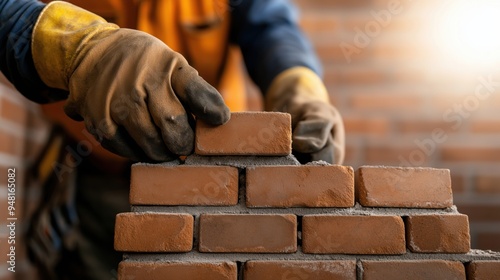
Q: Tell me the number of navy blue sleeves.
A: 2